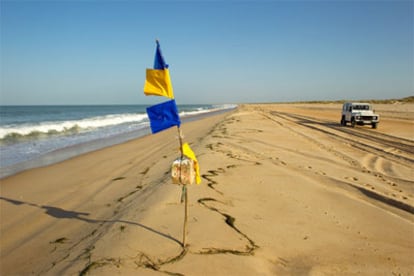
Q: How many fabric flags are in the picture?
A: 4